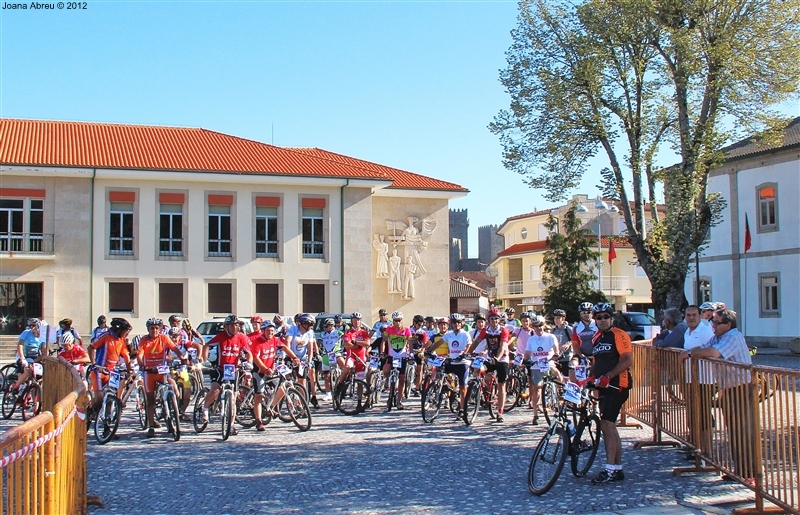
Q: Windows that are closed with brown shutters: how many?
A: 5